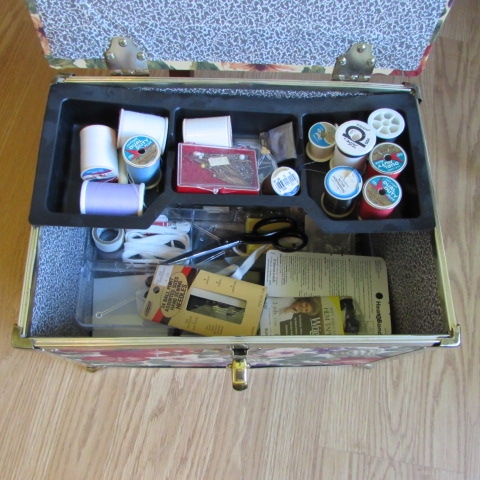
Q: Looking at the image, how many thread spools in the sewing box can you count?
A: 12